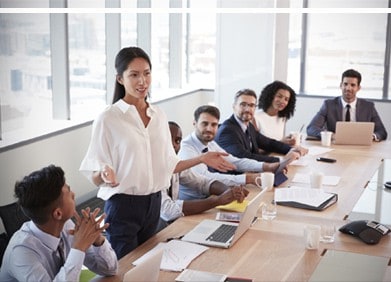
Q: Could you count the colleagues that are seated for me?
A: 6